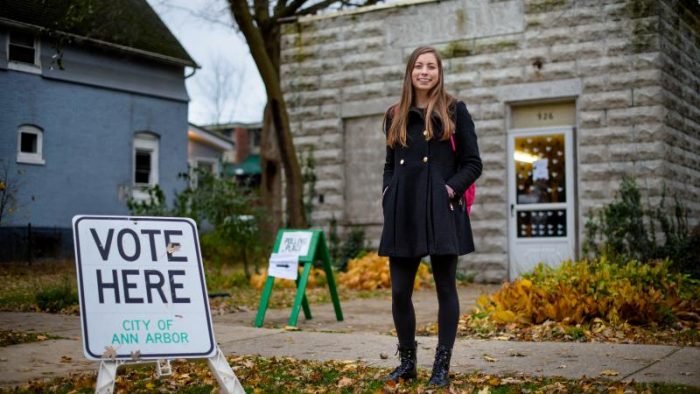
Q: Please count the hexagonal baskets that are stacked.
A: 0